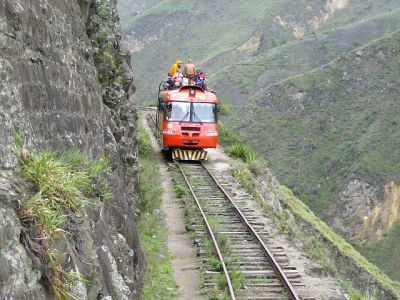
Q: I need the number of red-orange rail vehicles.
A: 1